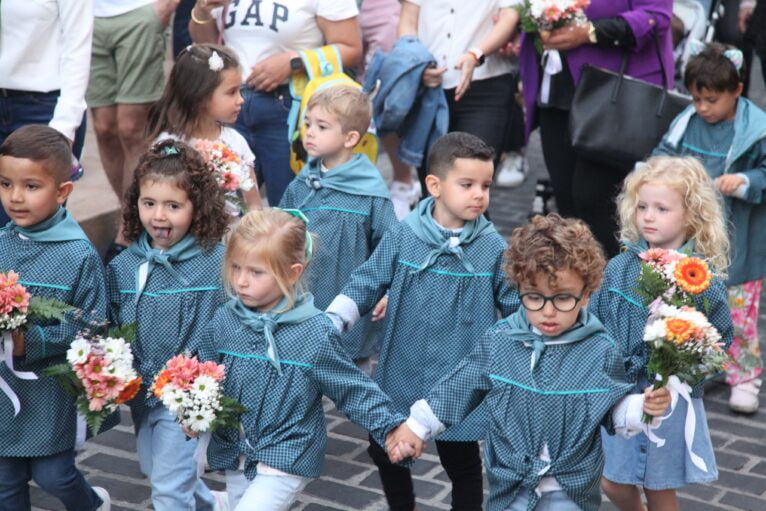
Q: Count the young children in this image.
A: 9